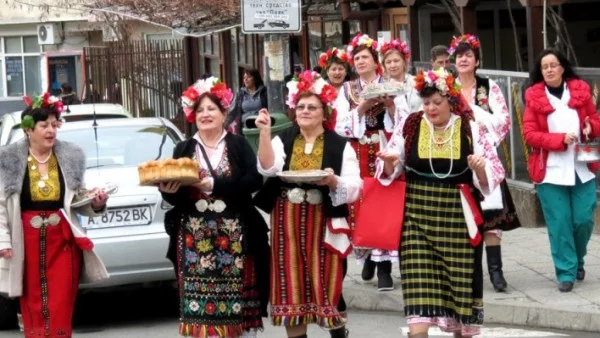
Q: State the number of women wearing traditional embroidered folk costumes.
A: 8